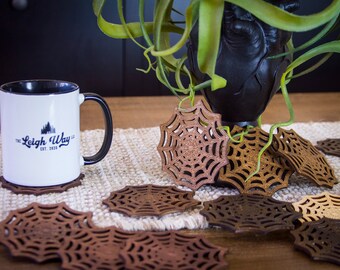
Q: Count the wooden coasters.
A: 12